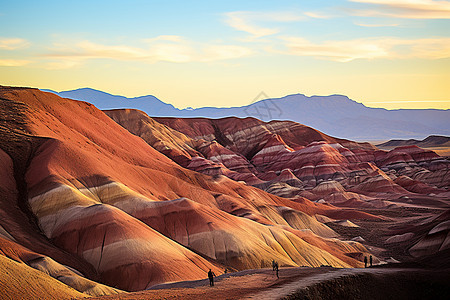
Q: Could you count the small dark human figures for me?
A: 5